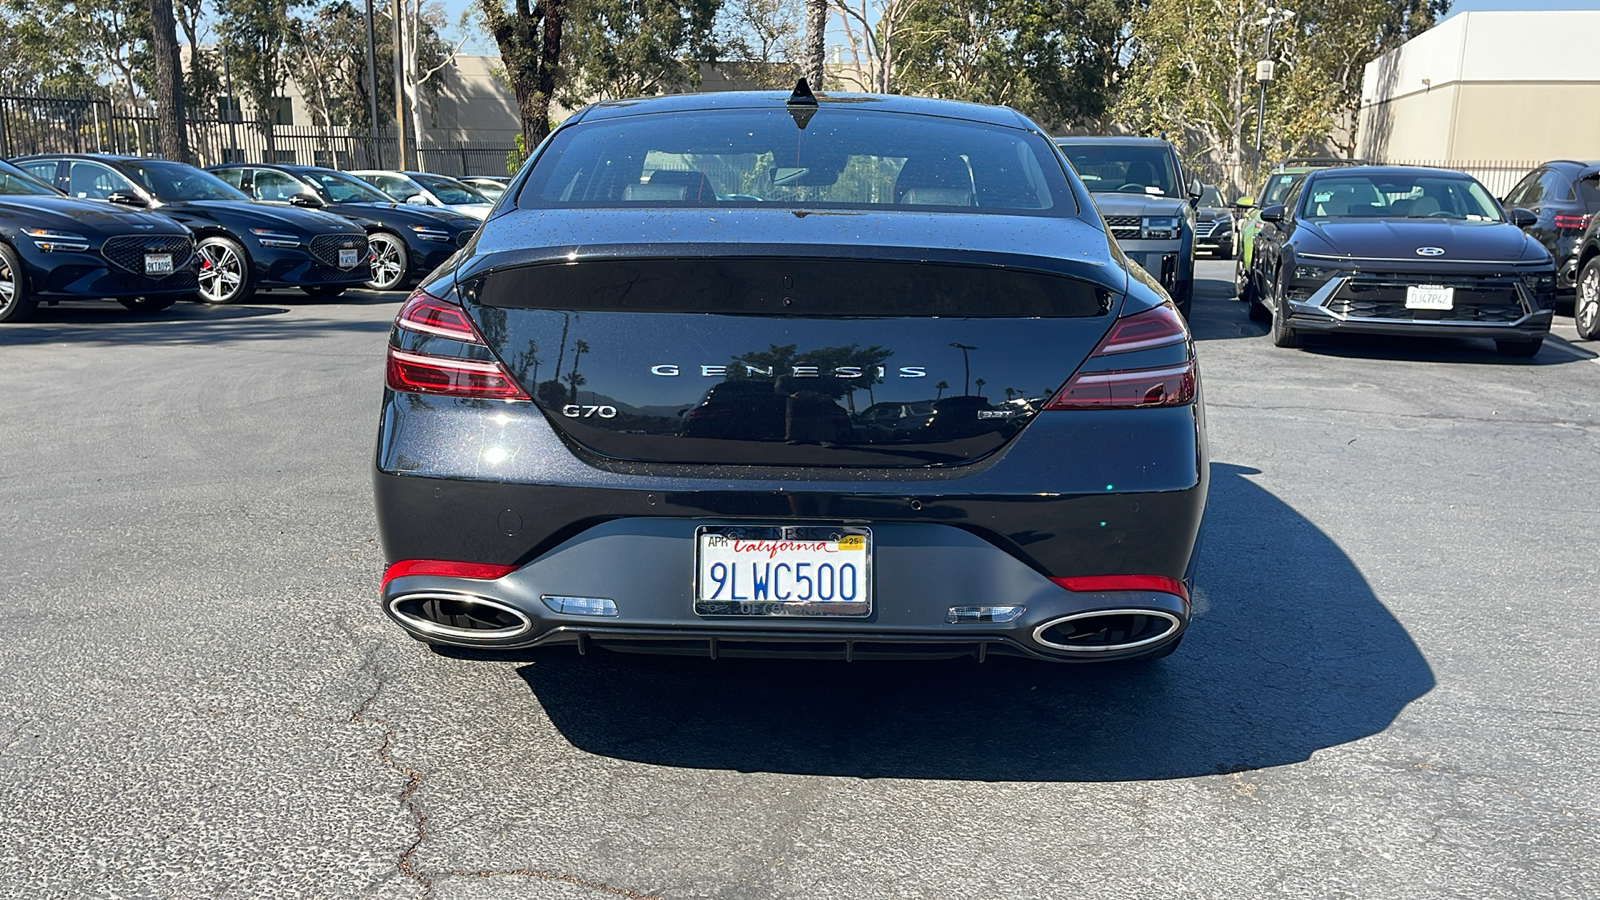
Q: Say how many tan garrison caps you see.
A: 0